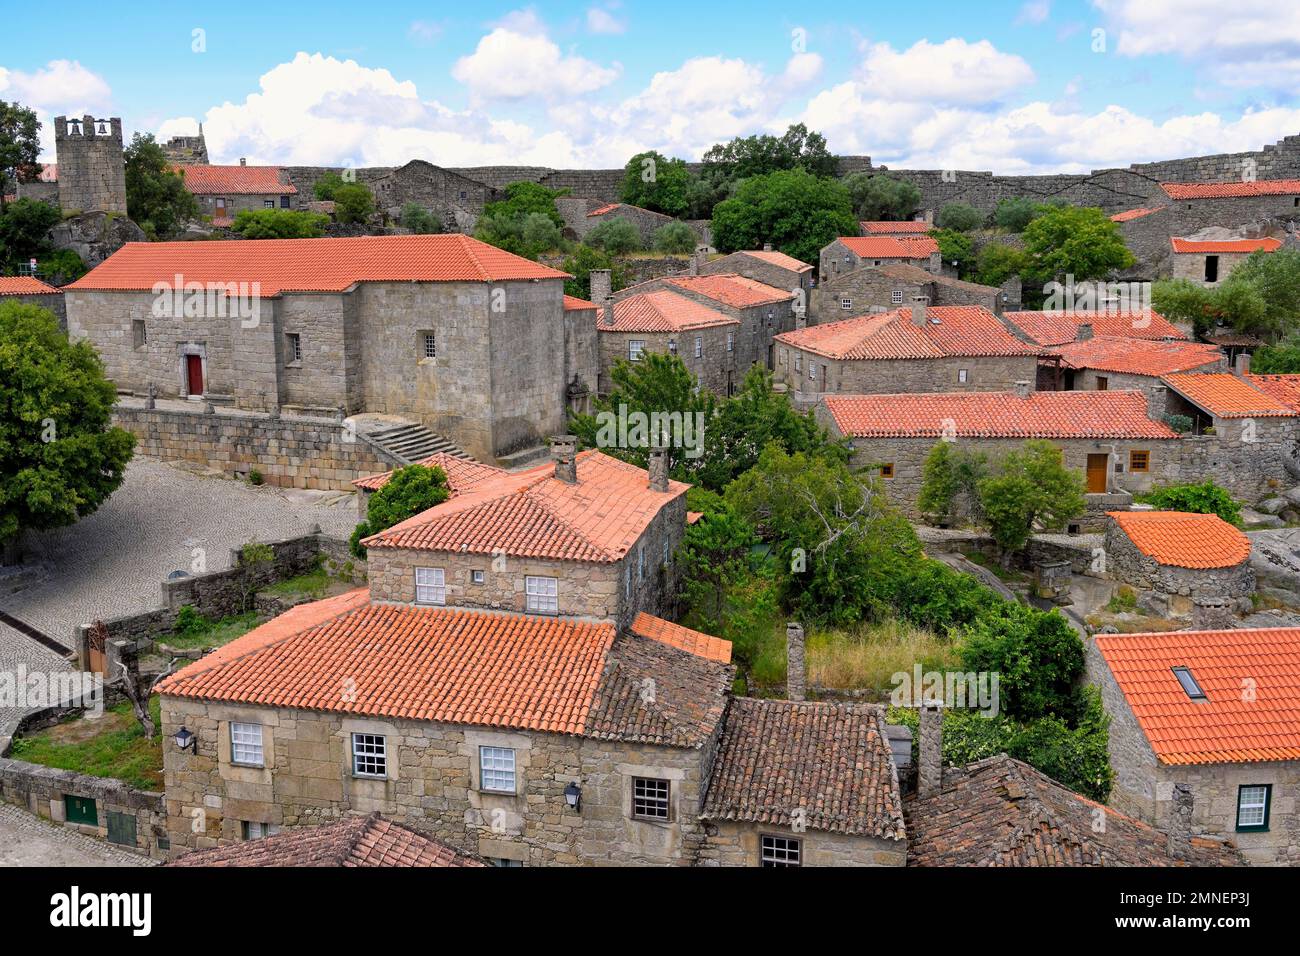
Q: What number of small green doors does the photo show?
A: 2